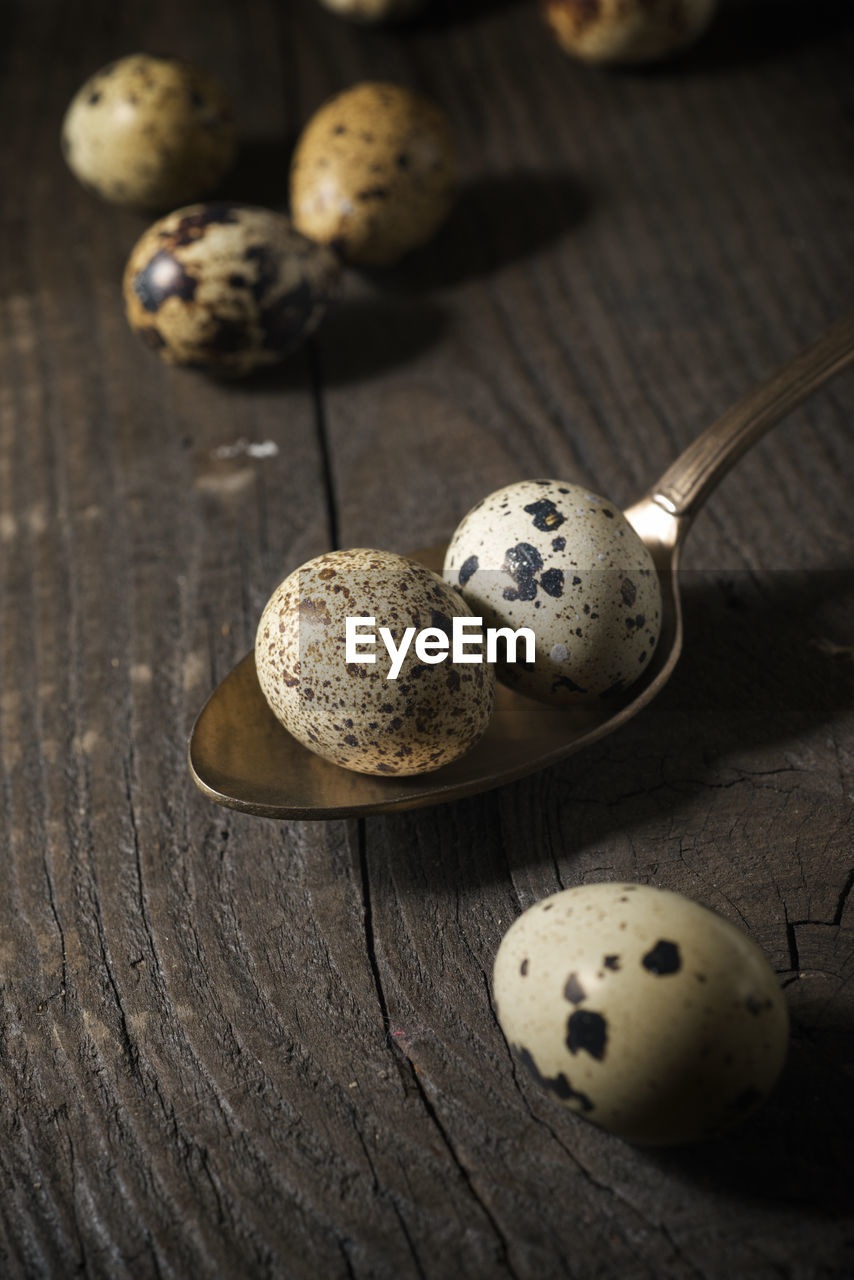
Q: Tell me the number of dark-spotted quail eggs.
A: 8